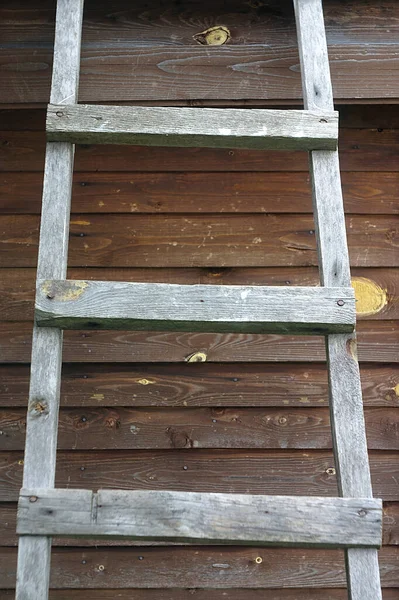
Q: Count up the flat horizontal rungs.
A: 3